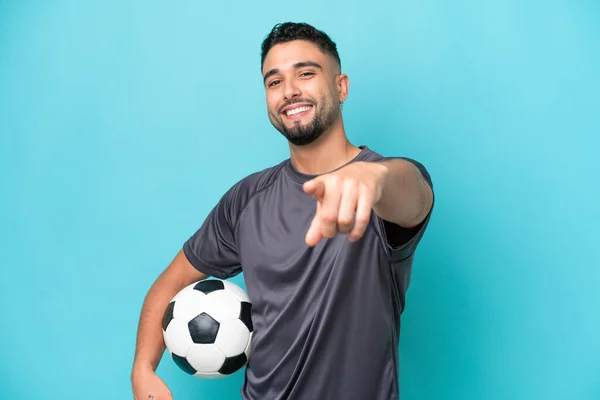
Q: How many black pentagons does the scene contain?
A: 6